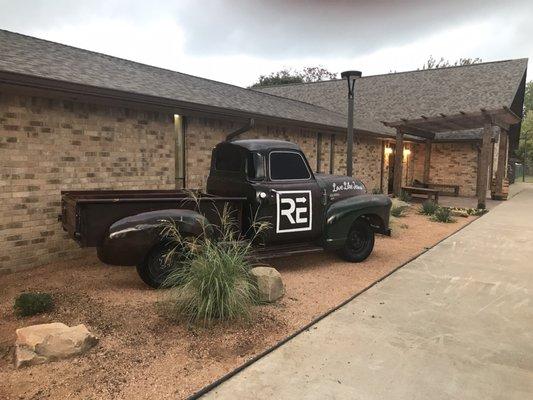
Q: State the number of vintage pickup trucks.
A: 1